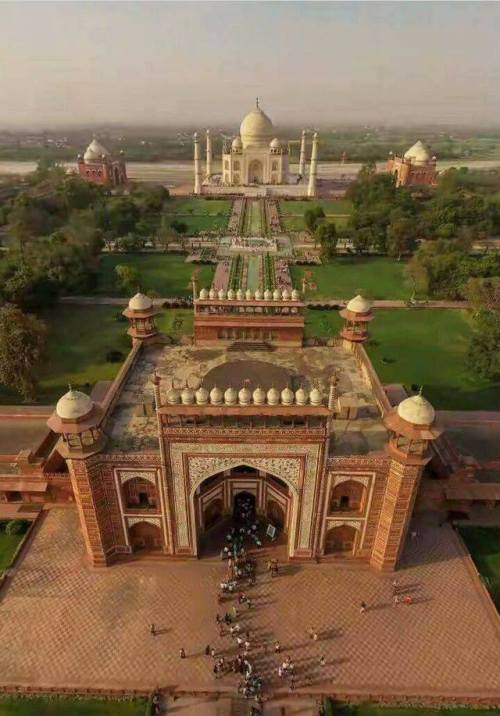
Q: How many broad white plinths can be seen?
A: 1